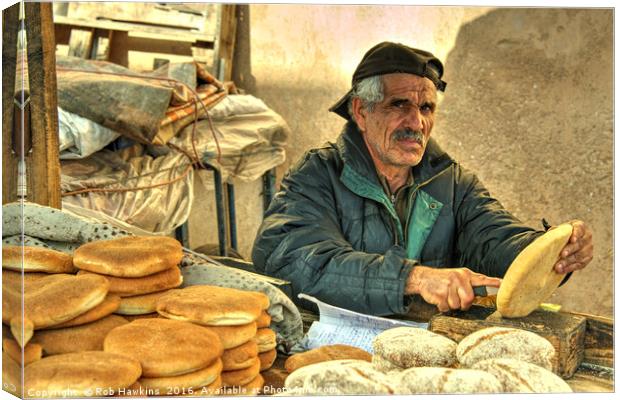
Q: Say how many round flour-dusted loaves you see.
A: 5